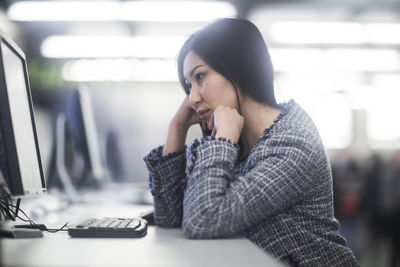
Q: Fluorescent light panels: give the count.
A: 5